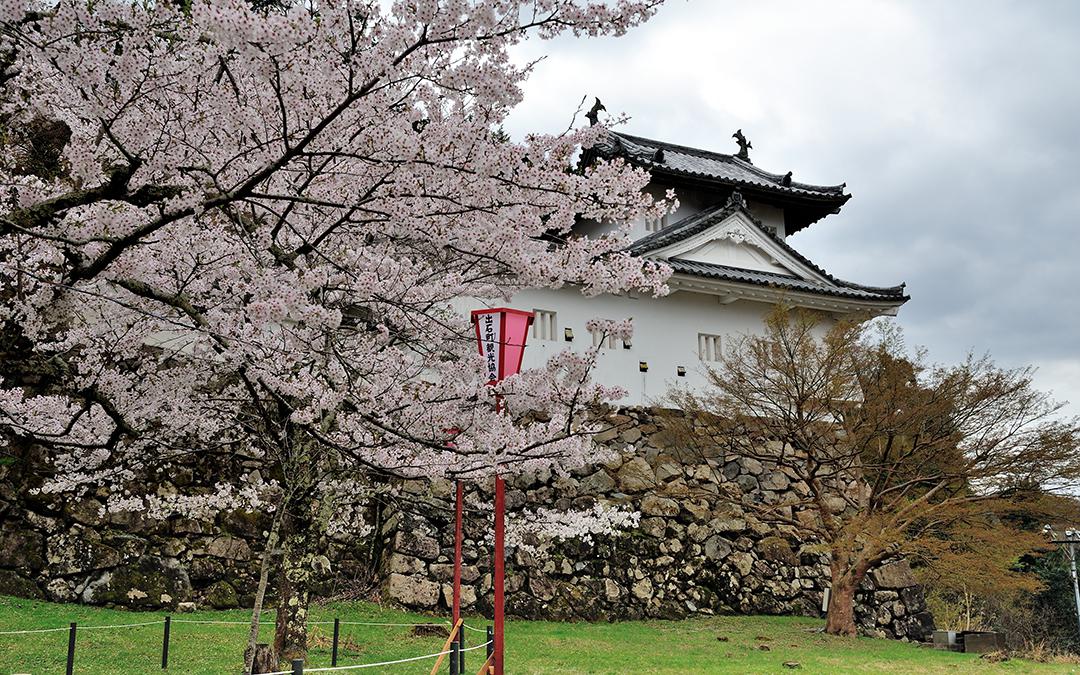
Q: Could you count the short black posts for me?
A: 7